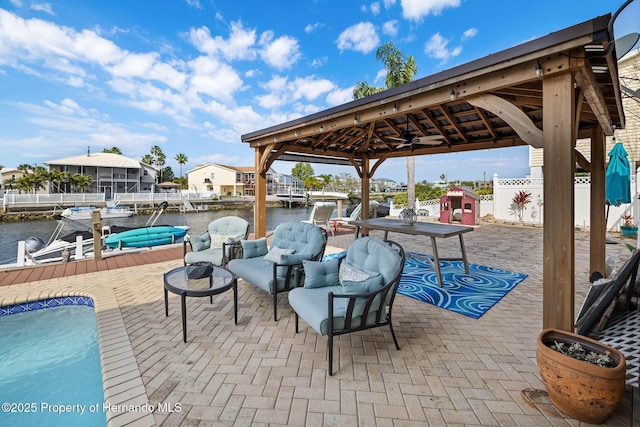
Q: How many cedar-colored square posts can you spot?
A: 4